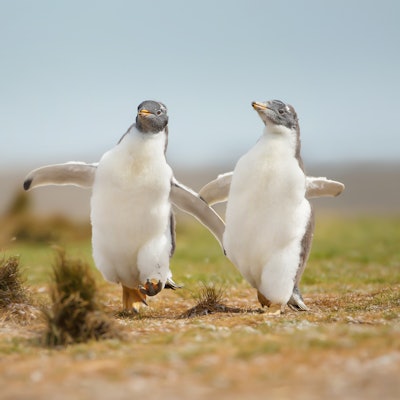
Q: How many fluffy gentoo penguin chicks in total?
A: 2